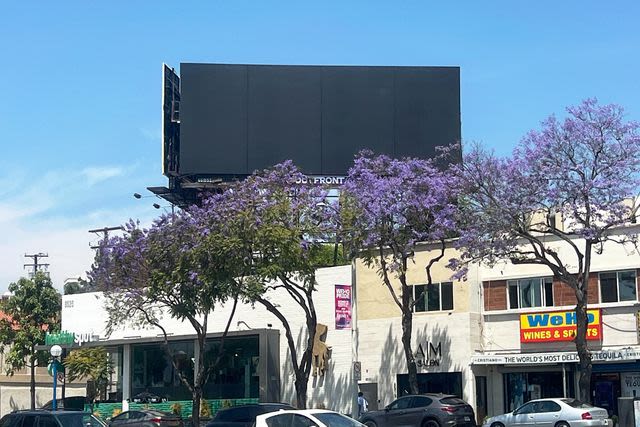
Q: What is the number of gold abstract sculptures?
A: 1